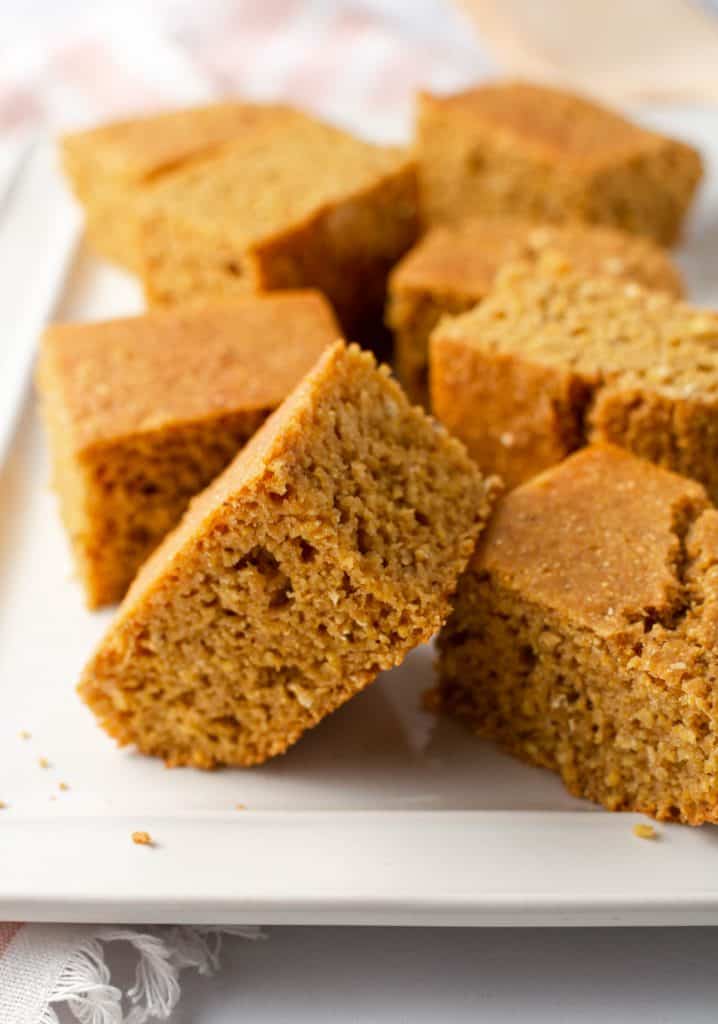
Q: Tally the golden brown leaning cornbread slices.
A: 1